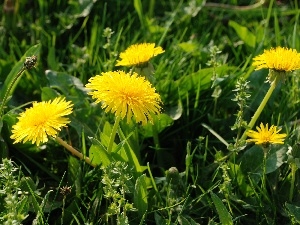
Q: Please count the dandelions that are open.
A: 5